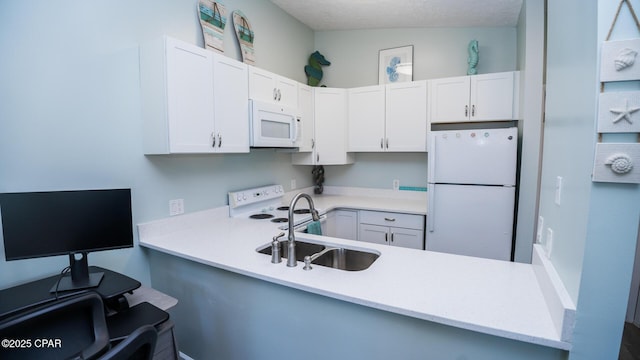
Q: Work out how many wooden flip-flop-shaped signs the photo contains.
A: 2